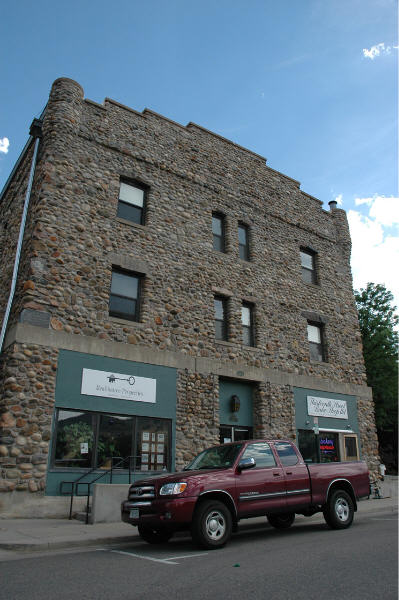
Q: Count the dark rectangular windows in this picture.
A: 8